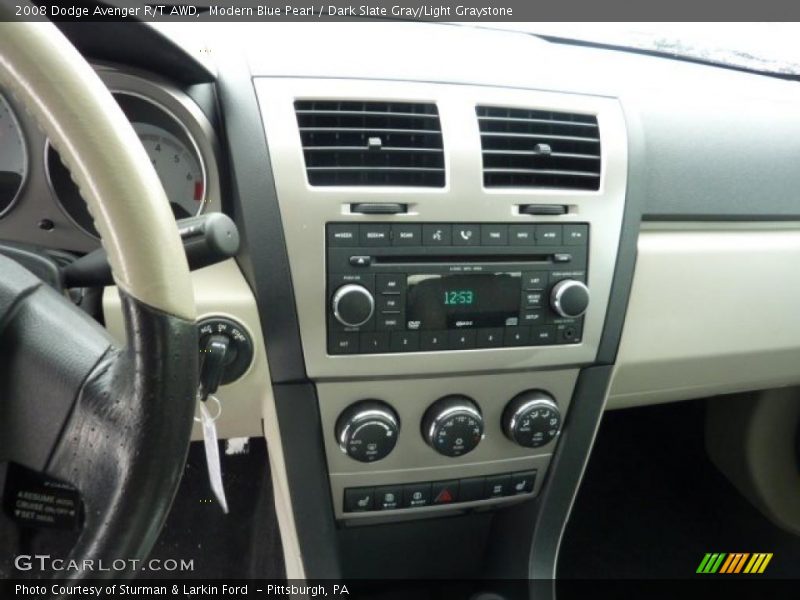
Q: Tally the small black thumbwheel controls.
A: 2